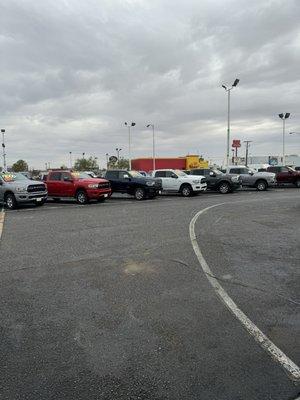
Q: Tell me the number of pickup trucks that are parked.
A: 7